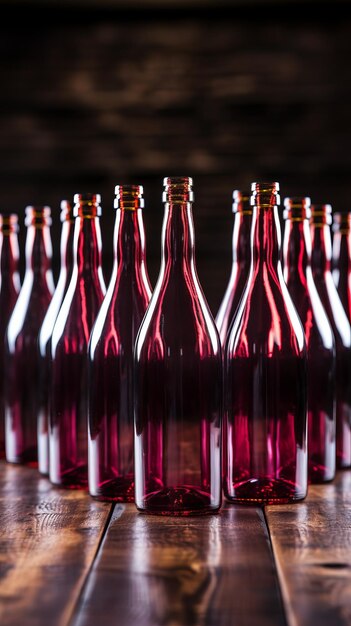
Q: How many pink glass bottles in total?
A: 11